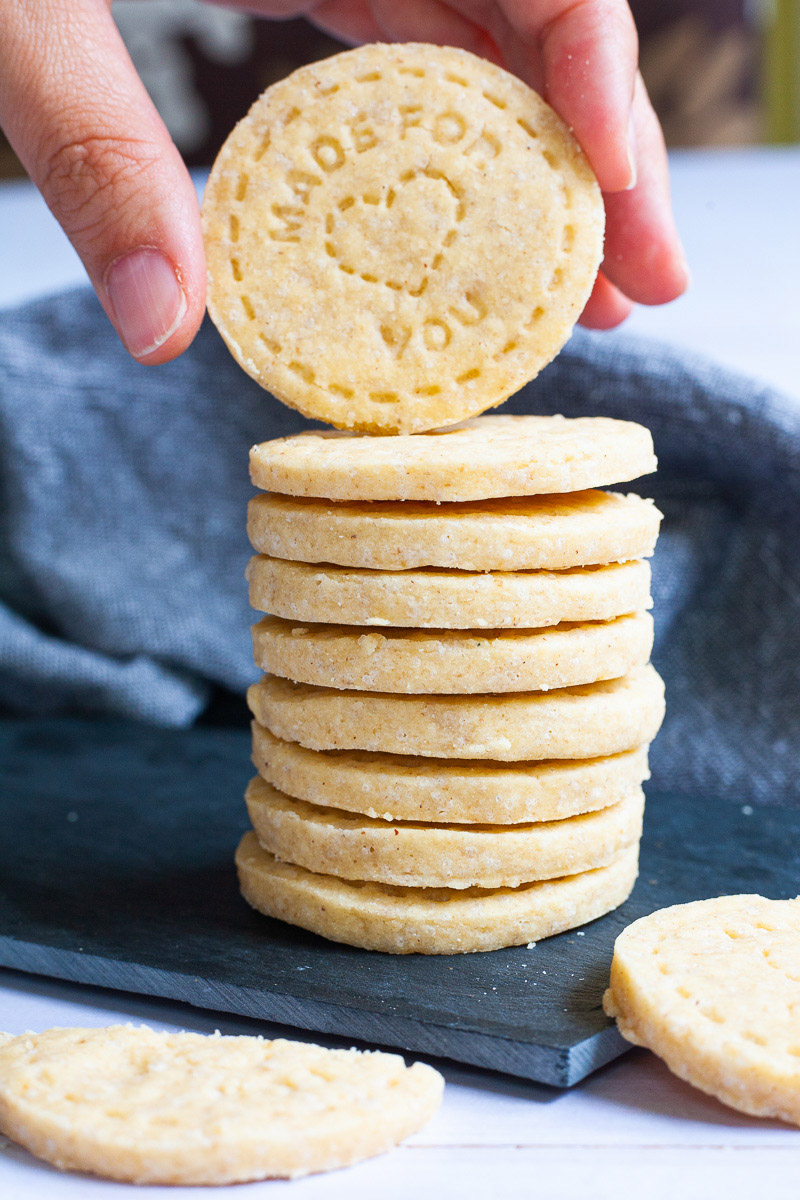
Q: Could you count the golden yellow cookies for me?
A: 11